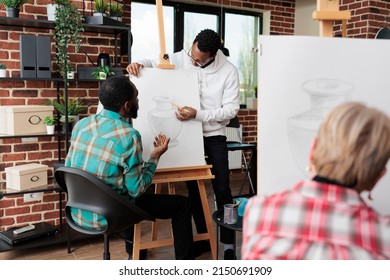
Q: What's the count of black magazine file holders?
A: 2